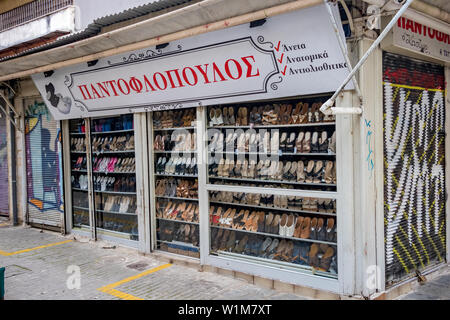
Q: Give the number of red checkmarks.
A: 3